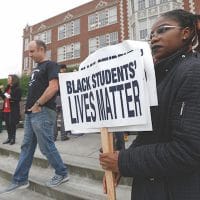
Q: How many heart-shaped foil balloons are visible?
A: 0